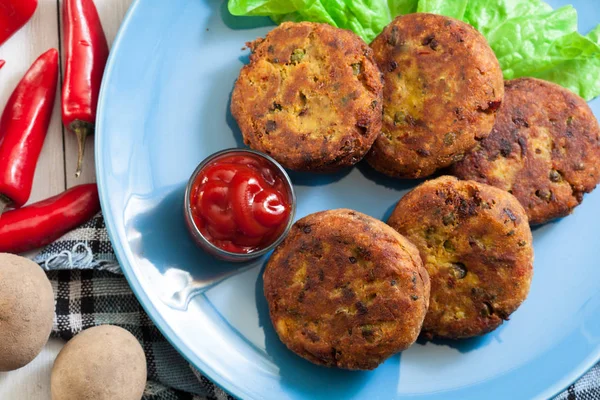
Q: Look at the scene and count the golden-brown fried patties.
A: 5